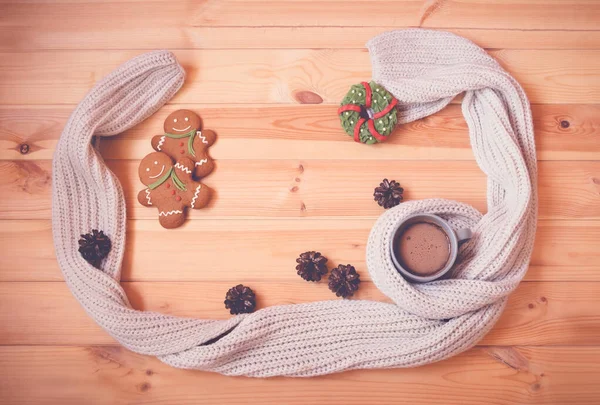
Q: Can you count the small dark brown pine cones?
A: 5